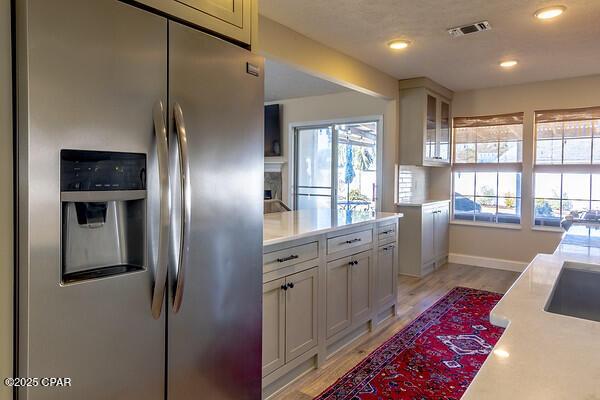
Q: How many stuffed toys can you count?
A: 0